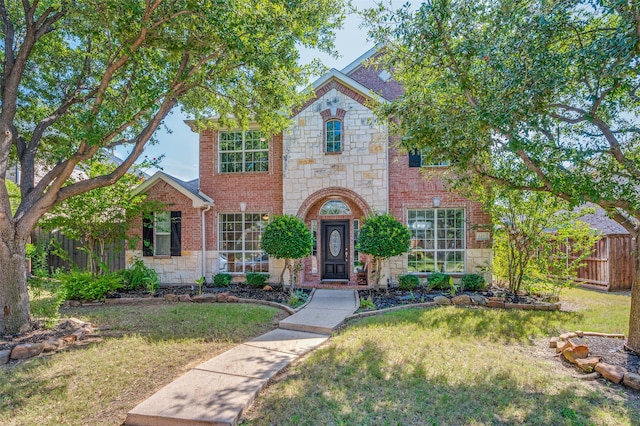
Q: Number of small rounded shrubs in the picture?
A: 5